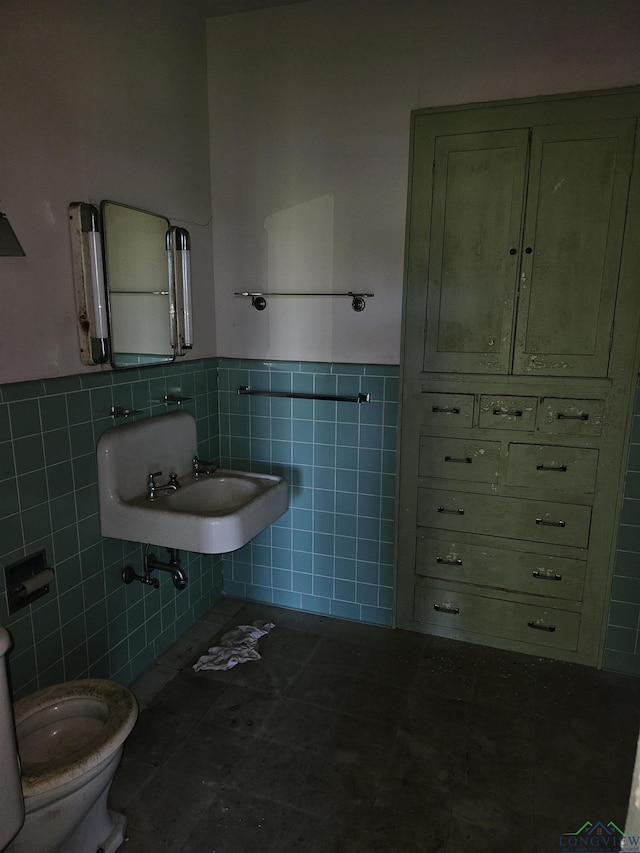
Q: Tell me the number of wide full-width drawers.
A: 3